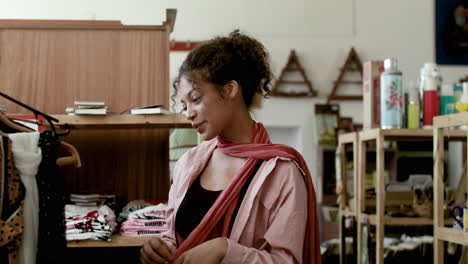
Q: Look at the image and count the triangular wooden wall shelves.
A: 2